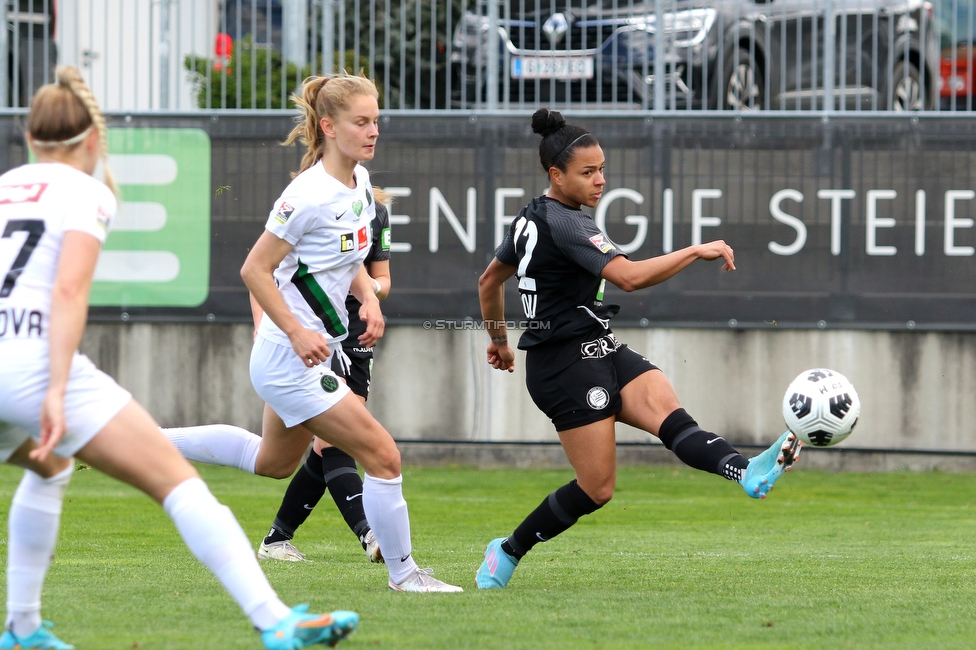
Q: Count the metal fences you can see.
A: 1